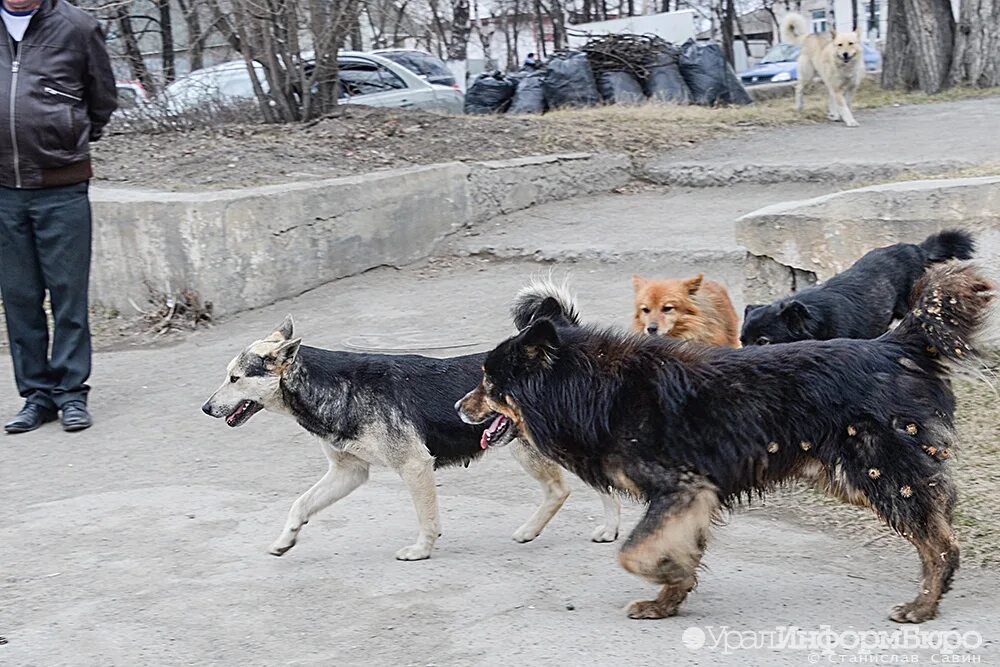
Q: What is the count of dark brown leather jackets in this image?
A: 1